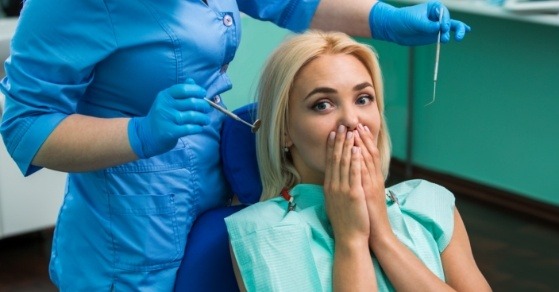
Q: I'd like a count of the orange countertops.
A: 0